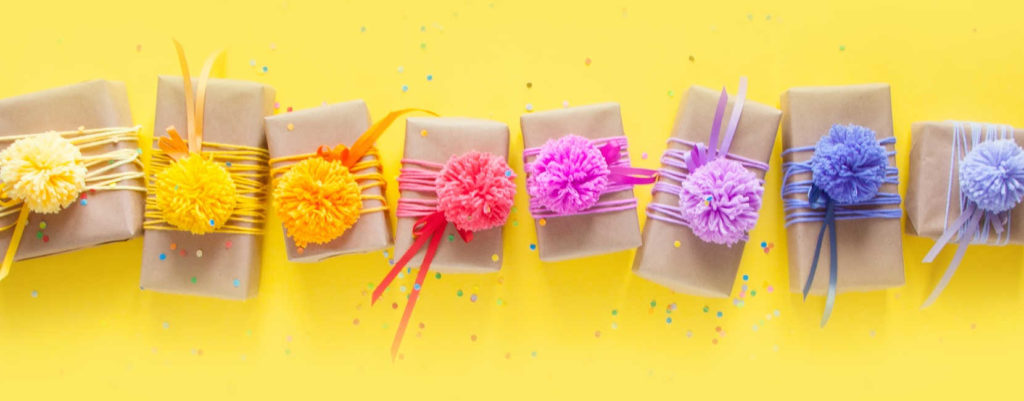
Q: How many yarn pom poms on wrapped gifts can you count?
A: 8